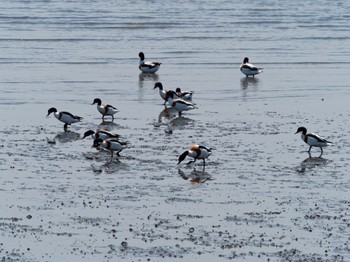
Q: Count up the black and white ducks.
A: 11